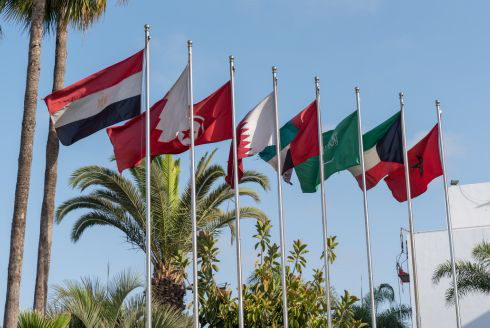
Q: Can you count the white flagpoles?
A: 8